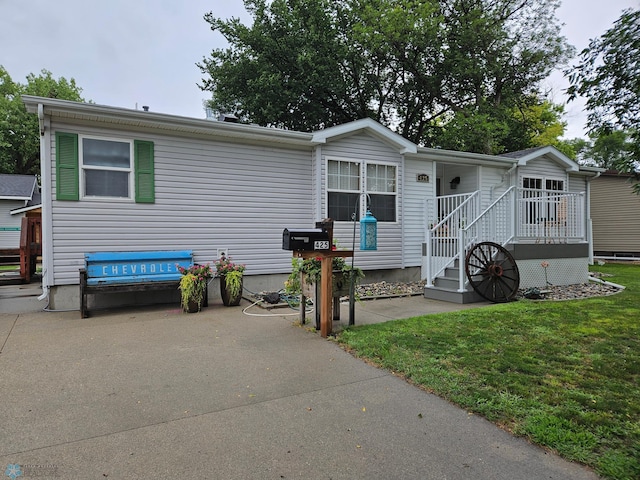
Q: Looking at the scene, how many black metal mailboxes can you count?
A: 1